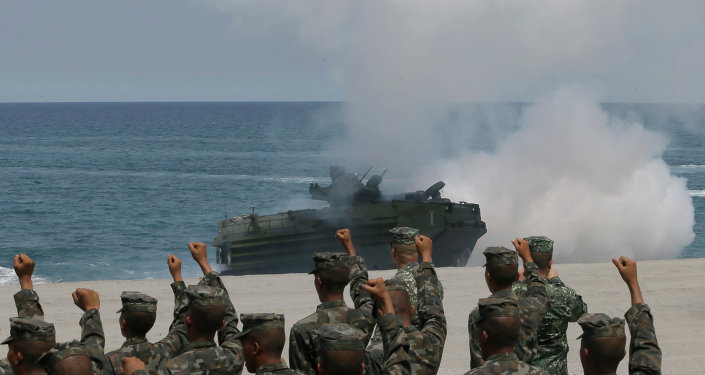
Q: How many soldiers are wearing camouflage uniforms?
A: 13